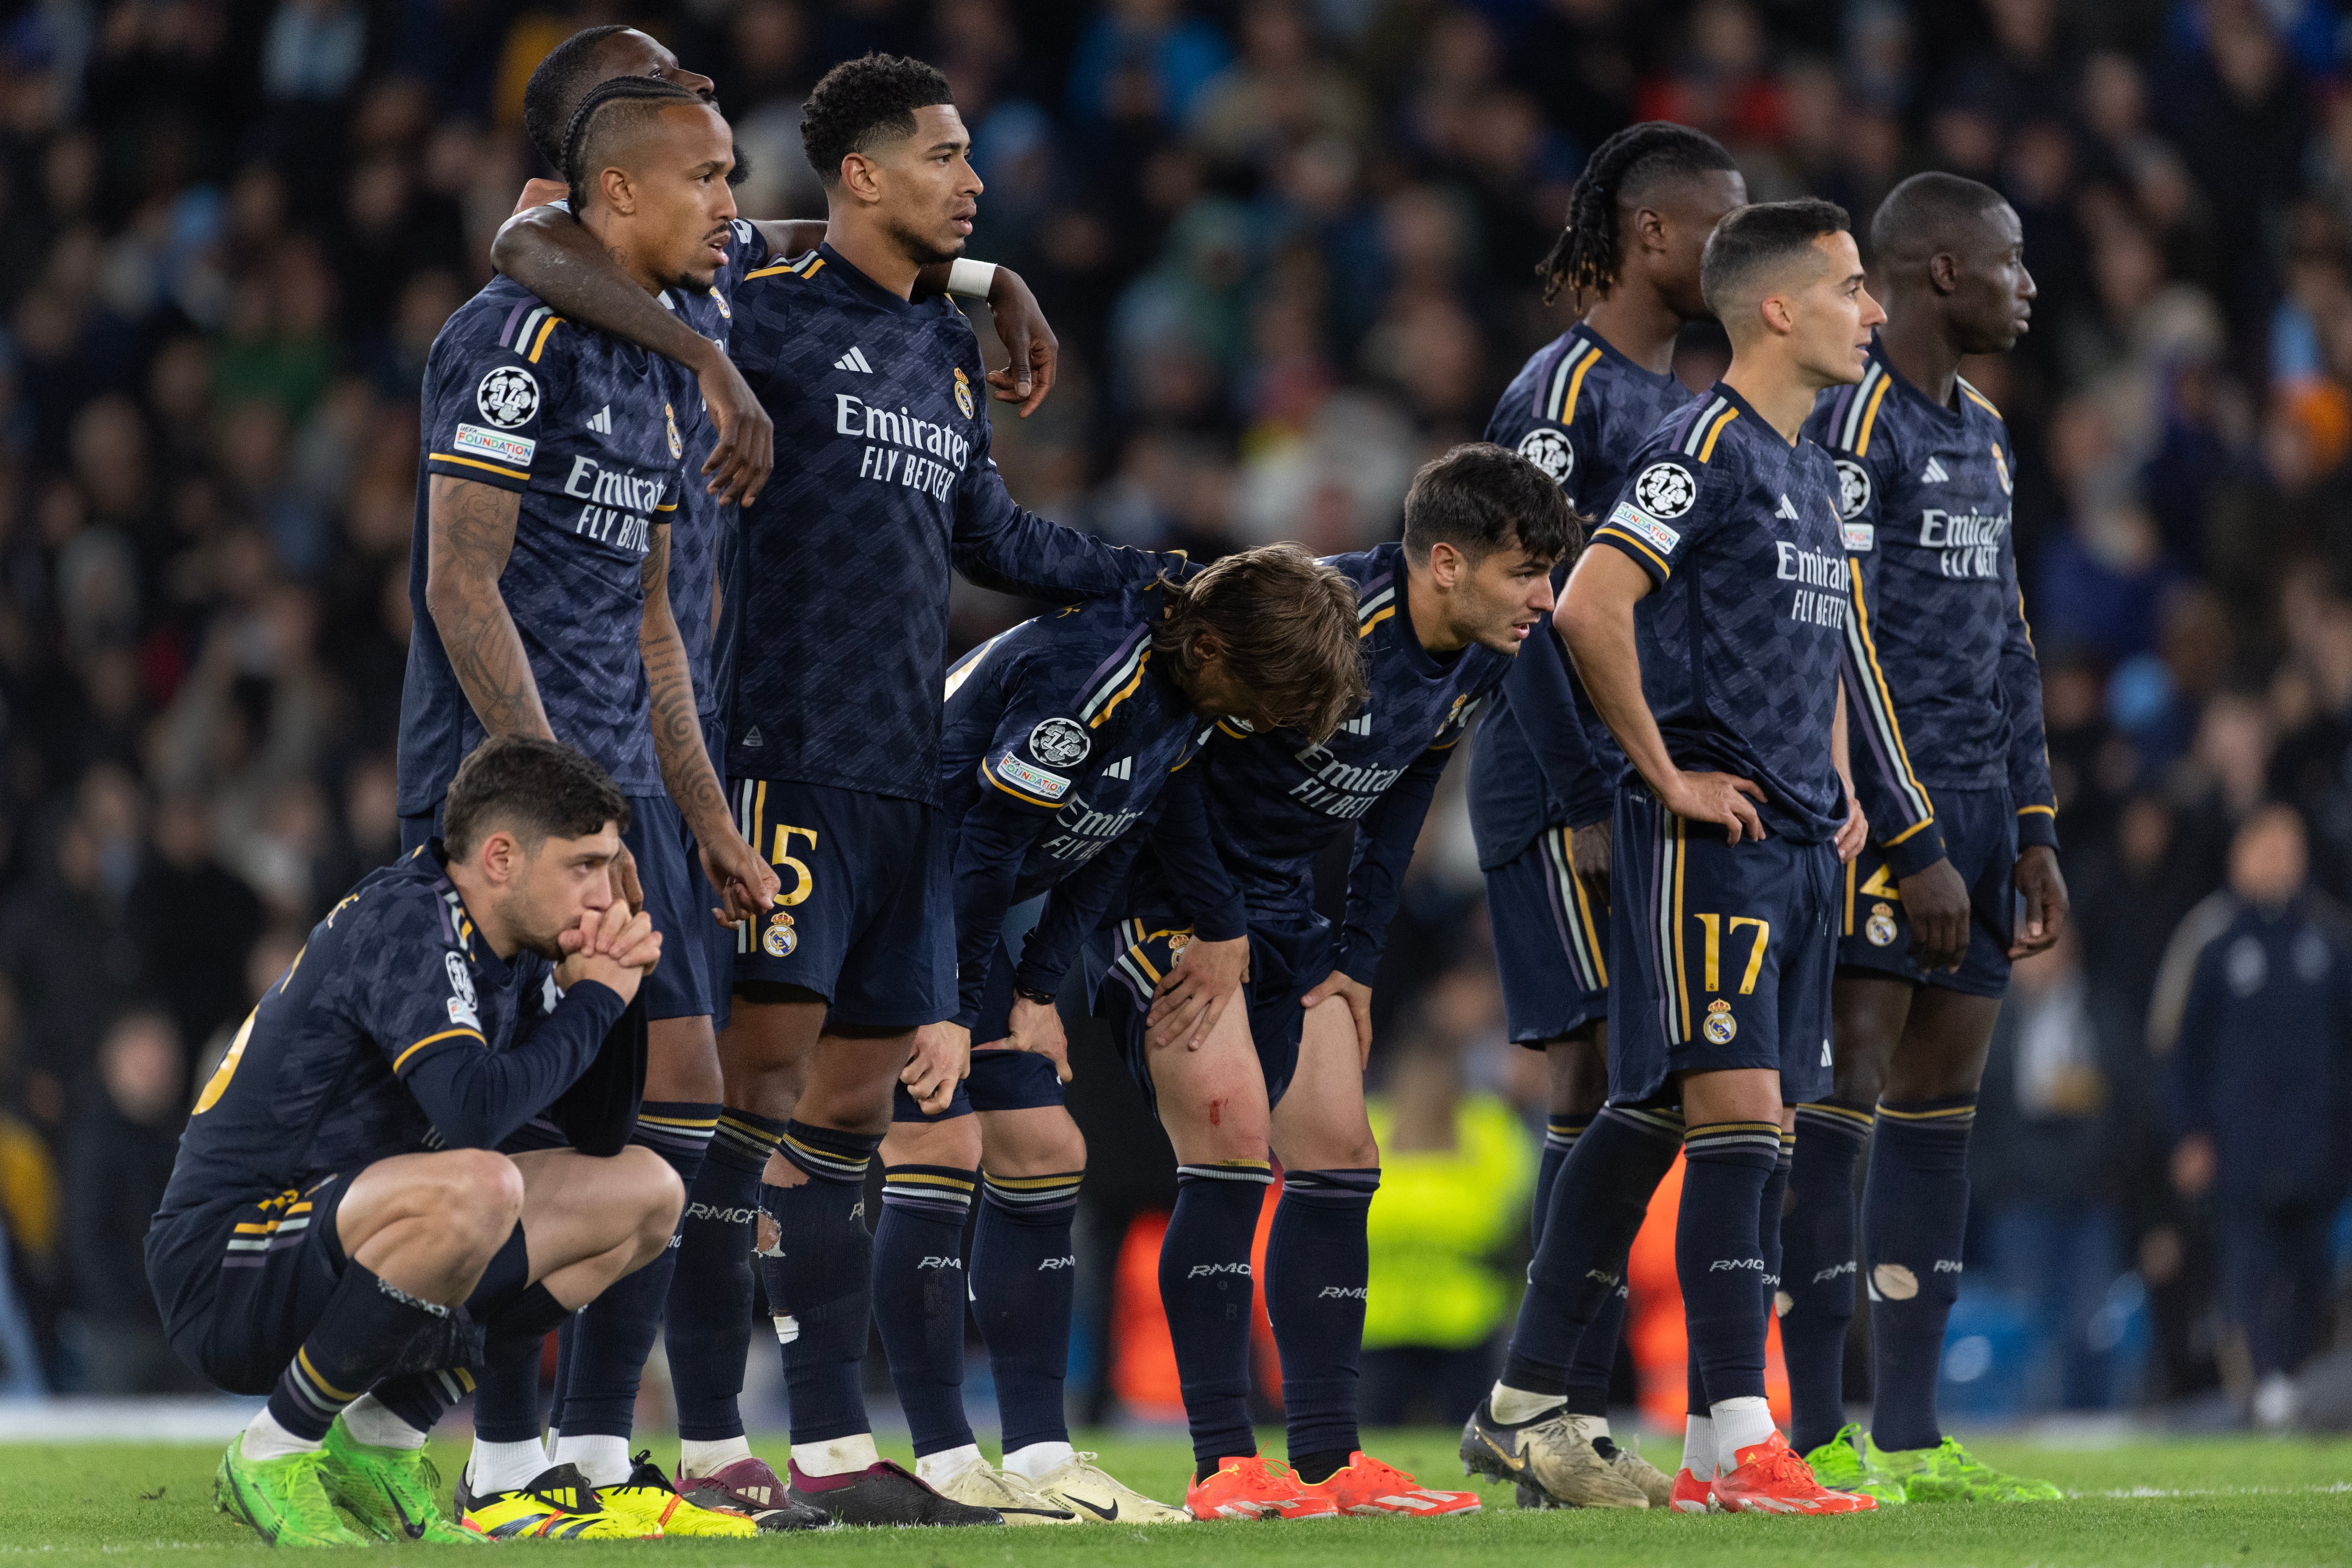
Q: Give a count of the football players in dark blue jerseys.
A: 9